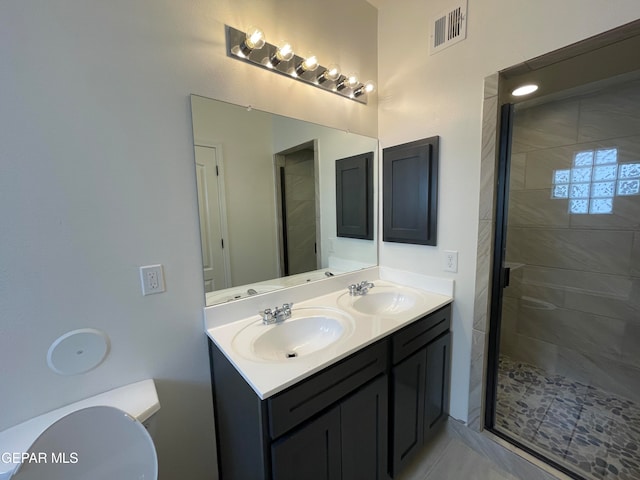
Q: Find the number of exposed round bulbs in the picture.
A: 6